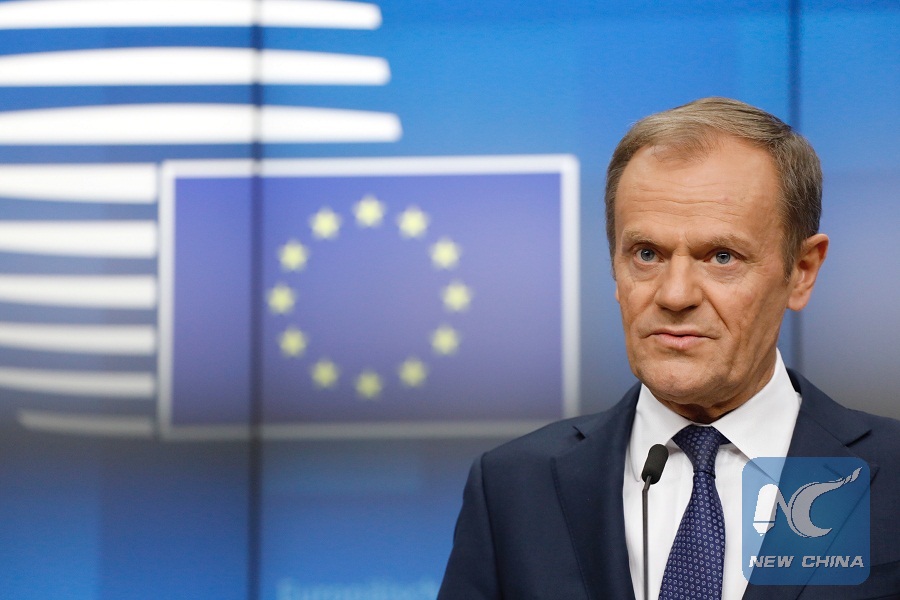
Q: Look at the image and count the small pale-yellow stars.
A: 12